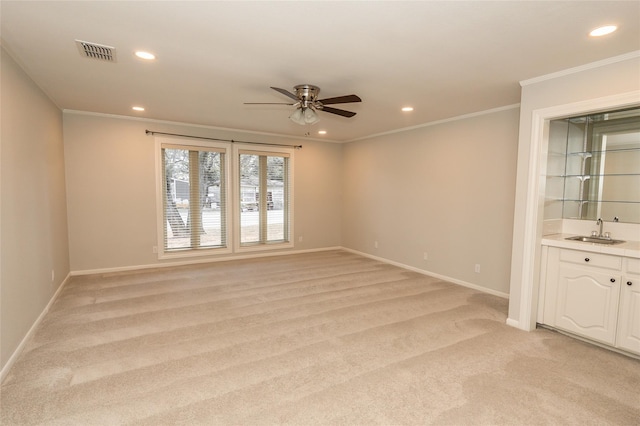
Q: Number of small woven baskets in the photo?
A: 0